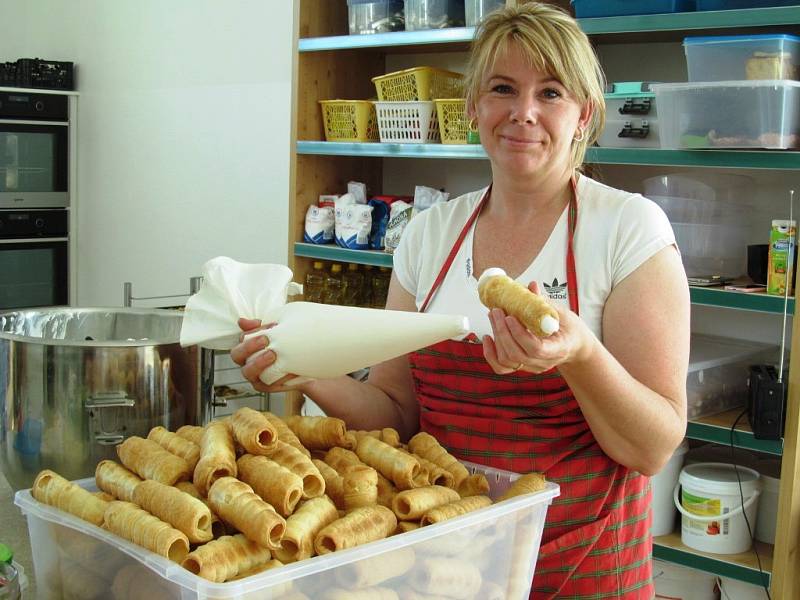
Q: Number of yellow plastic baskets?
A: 3